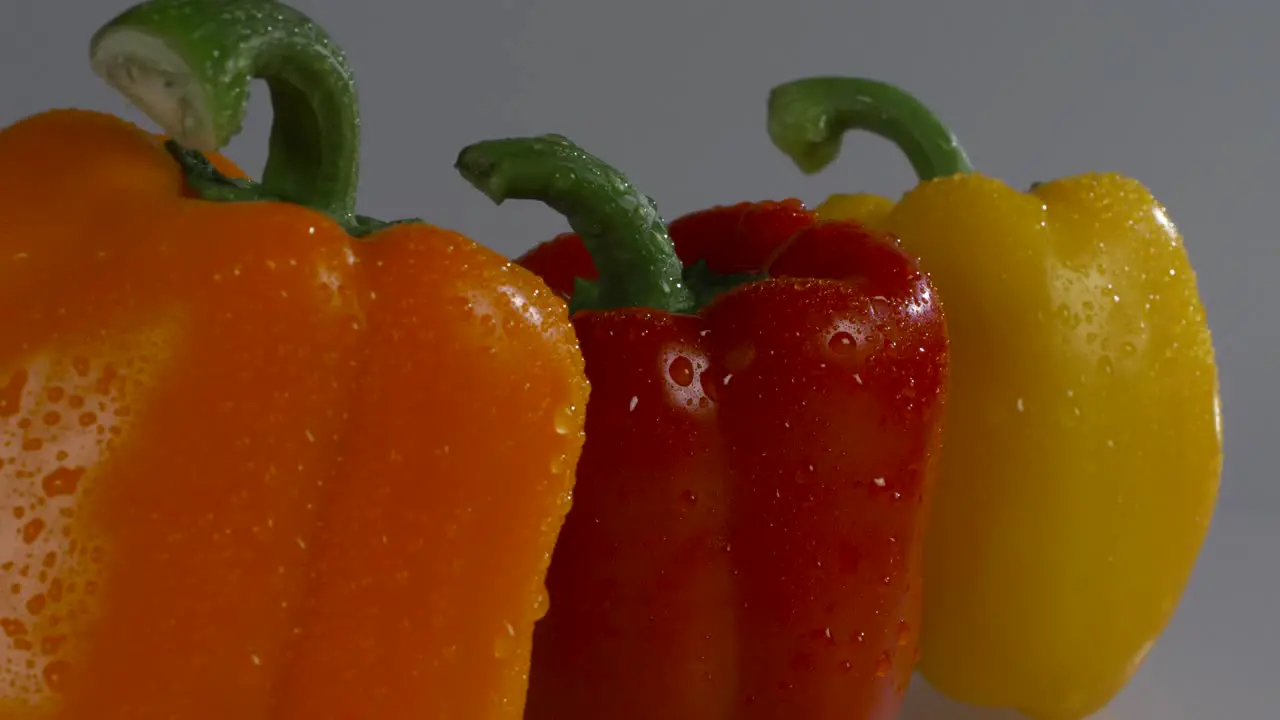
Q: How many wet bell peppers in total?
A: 3